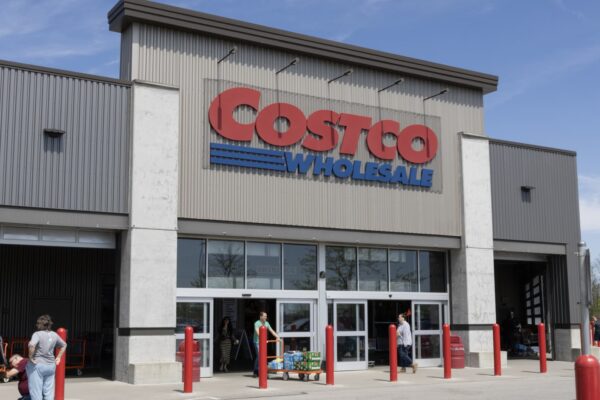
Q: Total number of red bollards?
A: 9